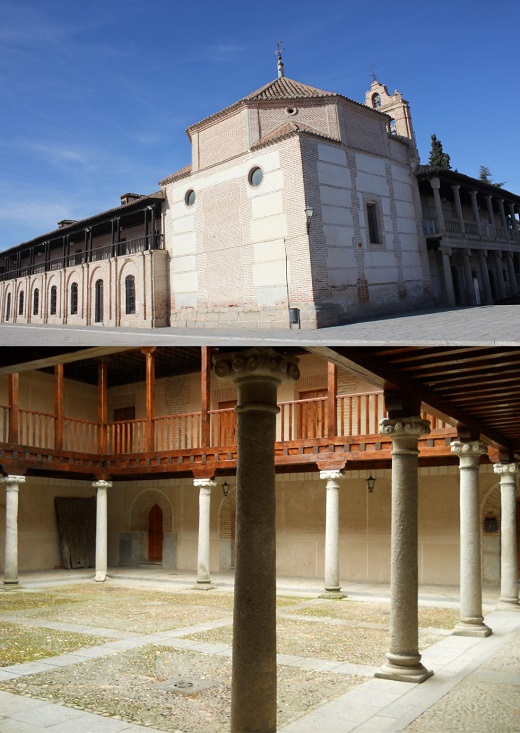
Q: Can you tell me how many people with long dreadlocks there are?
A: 0